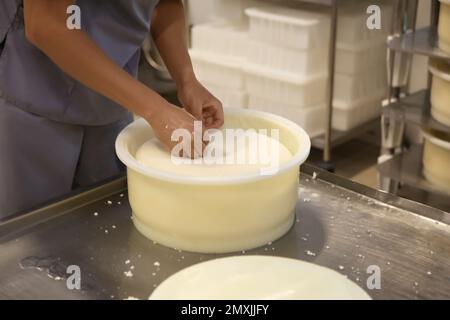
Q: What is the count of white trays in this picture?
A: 11